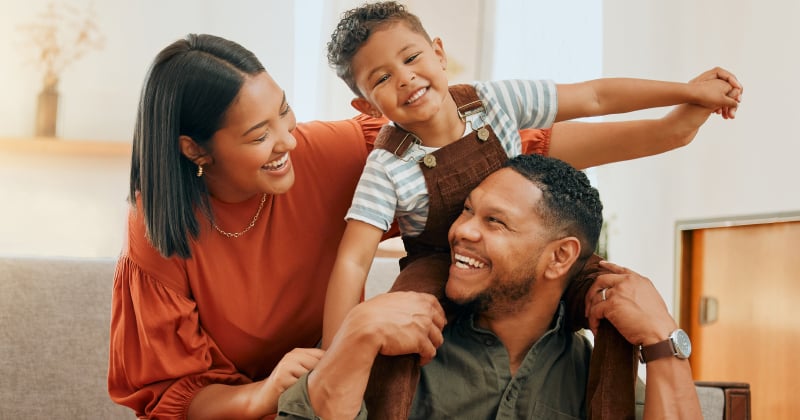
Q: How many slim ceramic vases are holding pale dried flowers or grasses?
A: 1